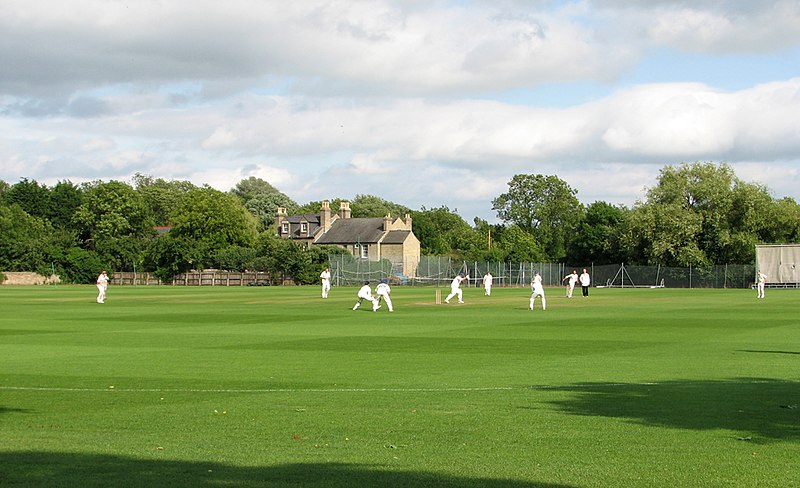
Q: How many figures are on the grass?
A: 10